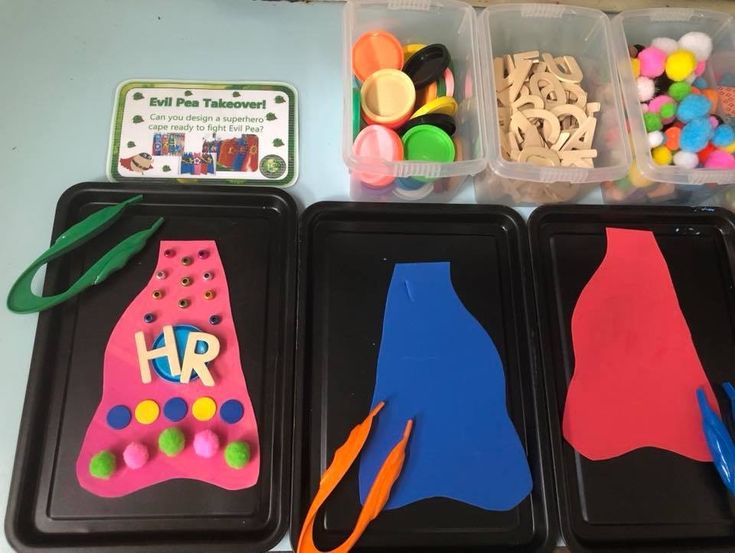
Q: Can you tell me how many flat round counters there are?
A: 5